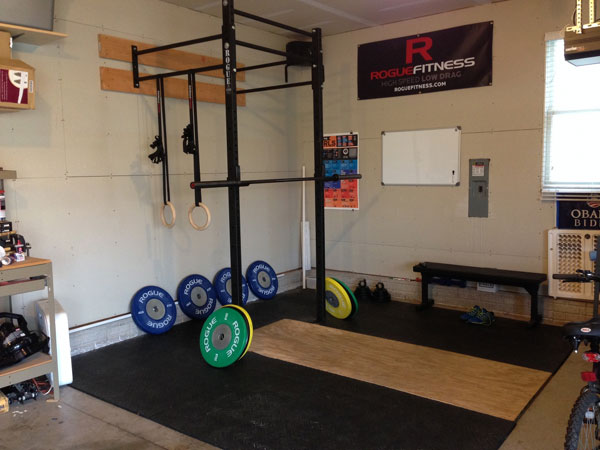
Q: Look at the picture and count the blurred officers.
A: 0